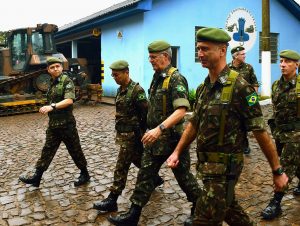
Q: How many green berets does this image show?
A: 6